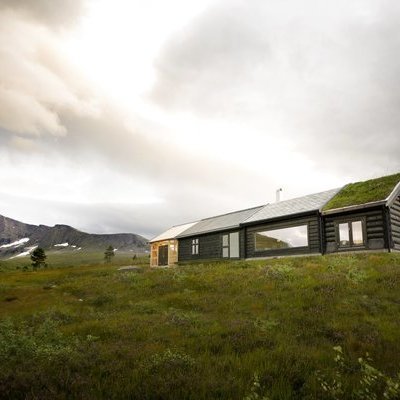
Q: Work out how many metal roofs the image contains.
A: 3